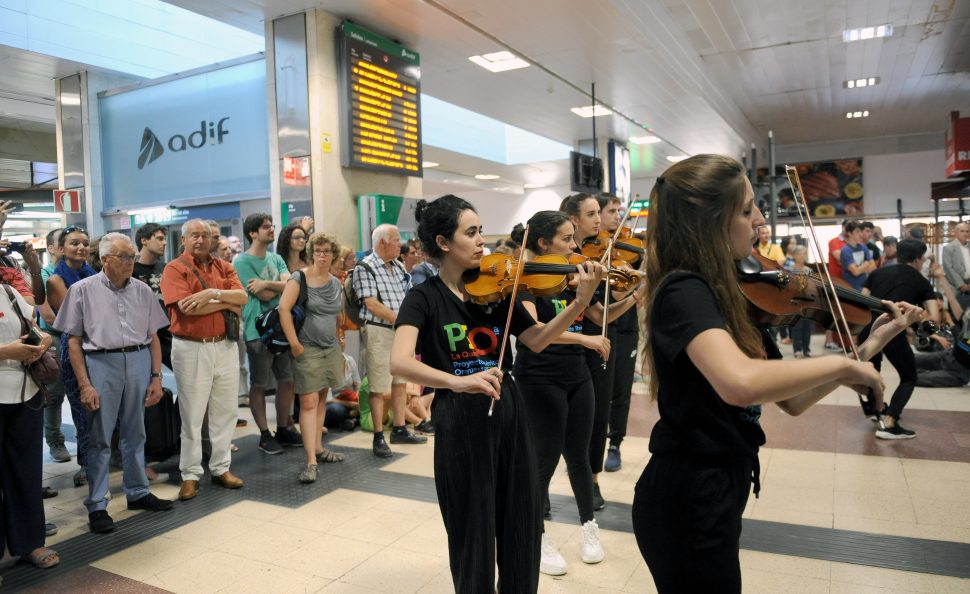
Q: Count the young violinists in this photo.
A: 5